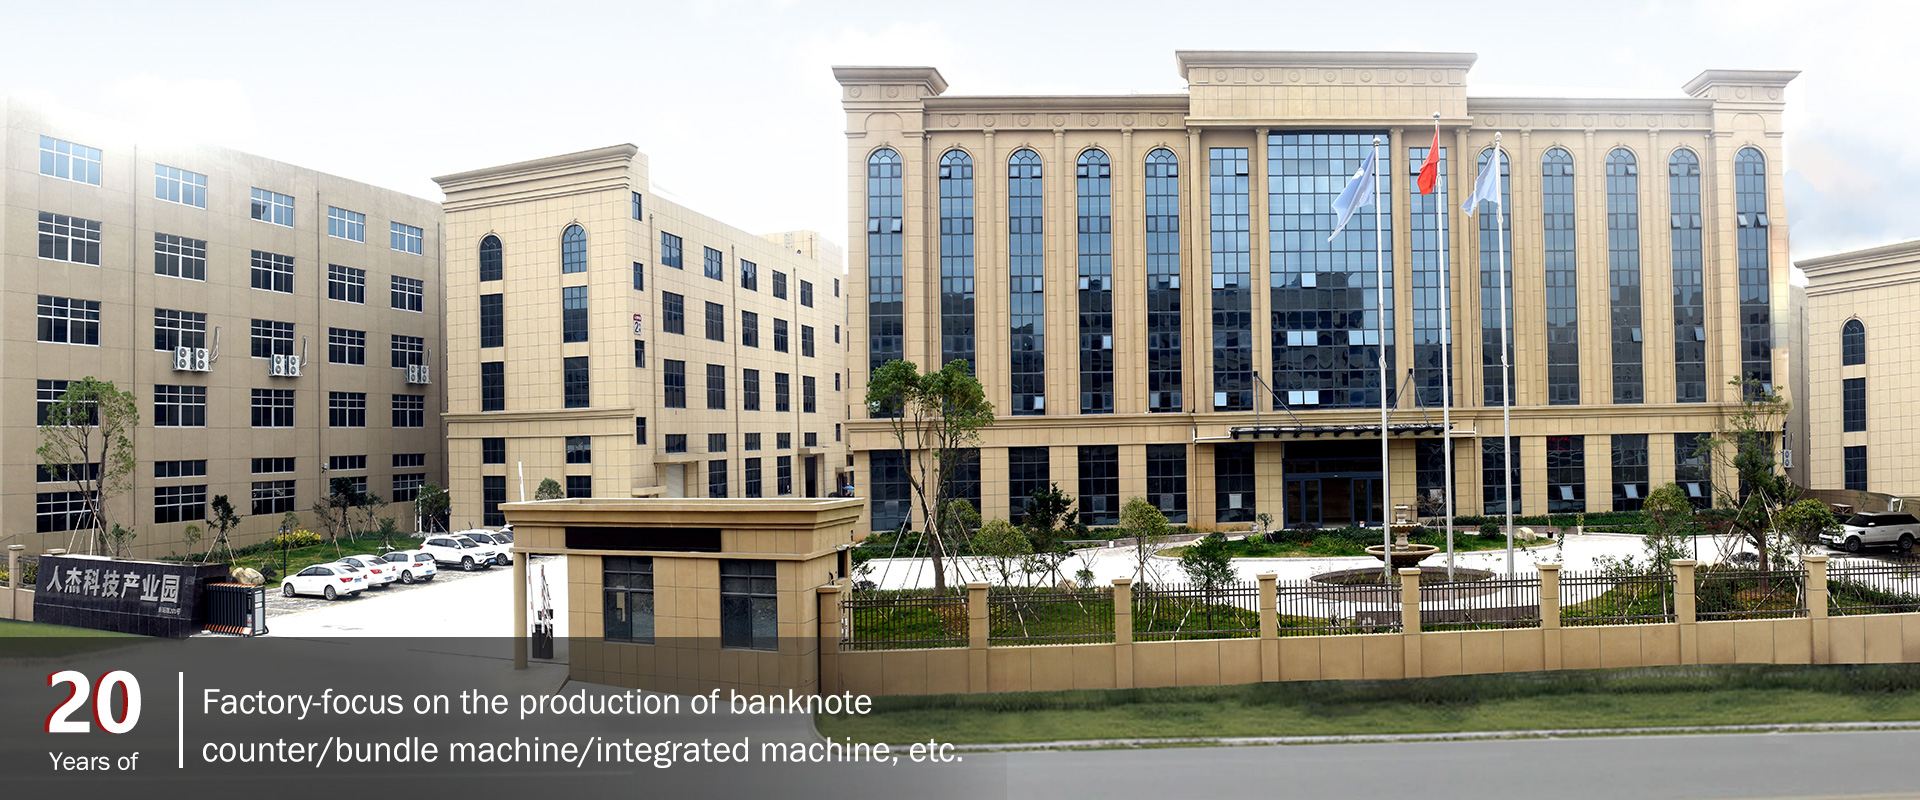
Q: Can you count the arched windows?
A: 13